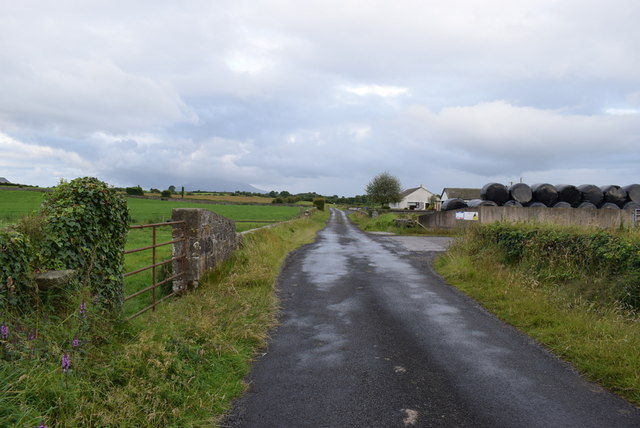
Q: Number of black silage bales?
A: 15